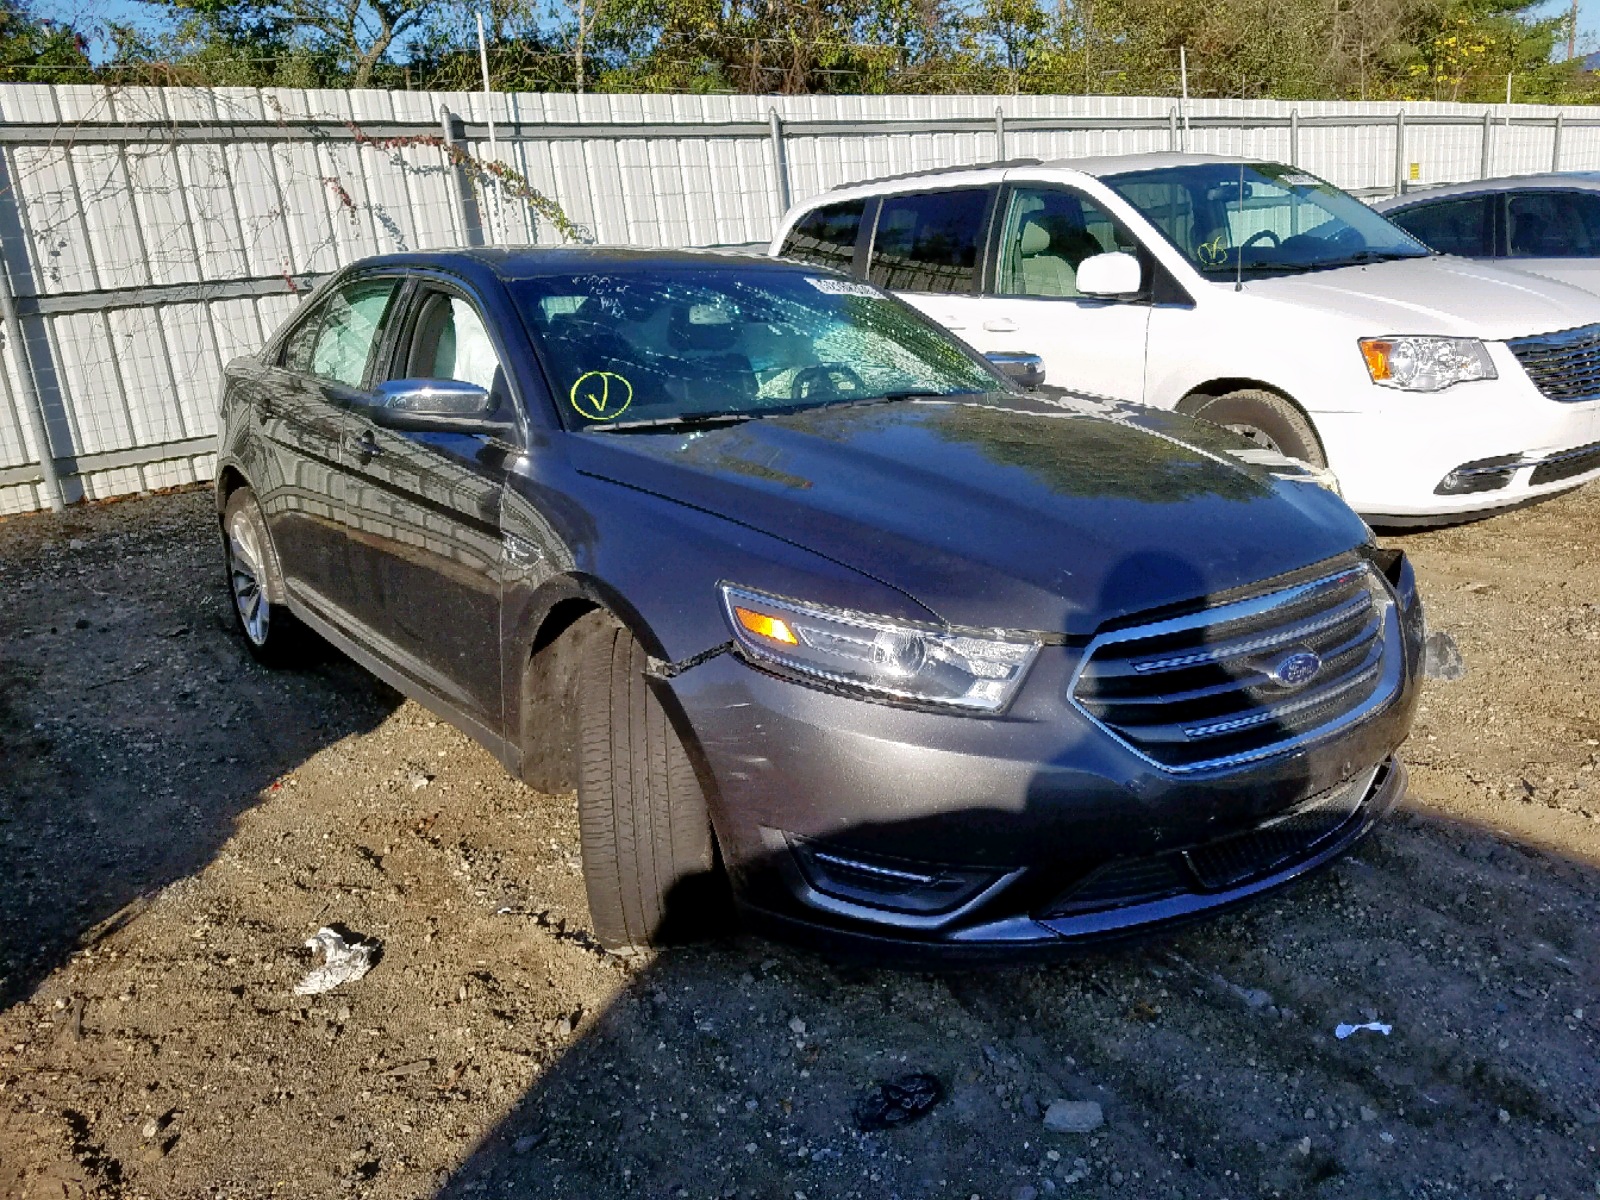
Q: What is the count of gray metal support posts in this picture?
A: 9